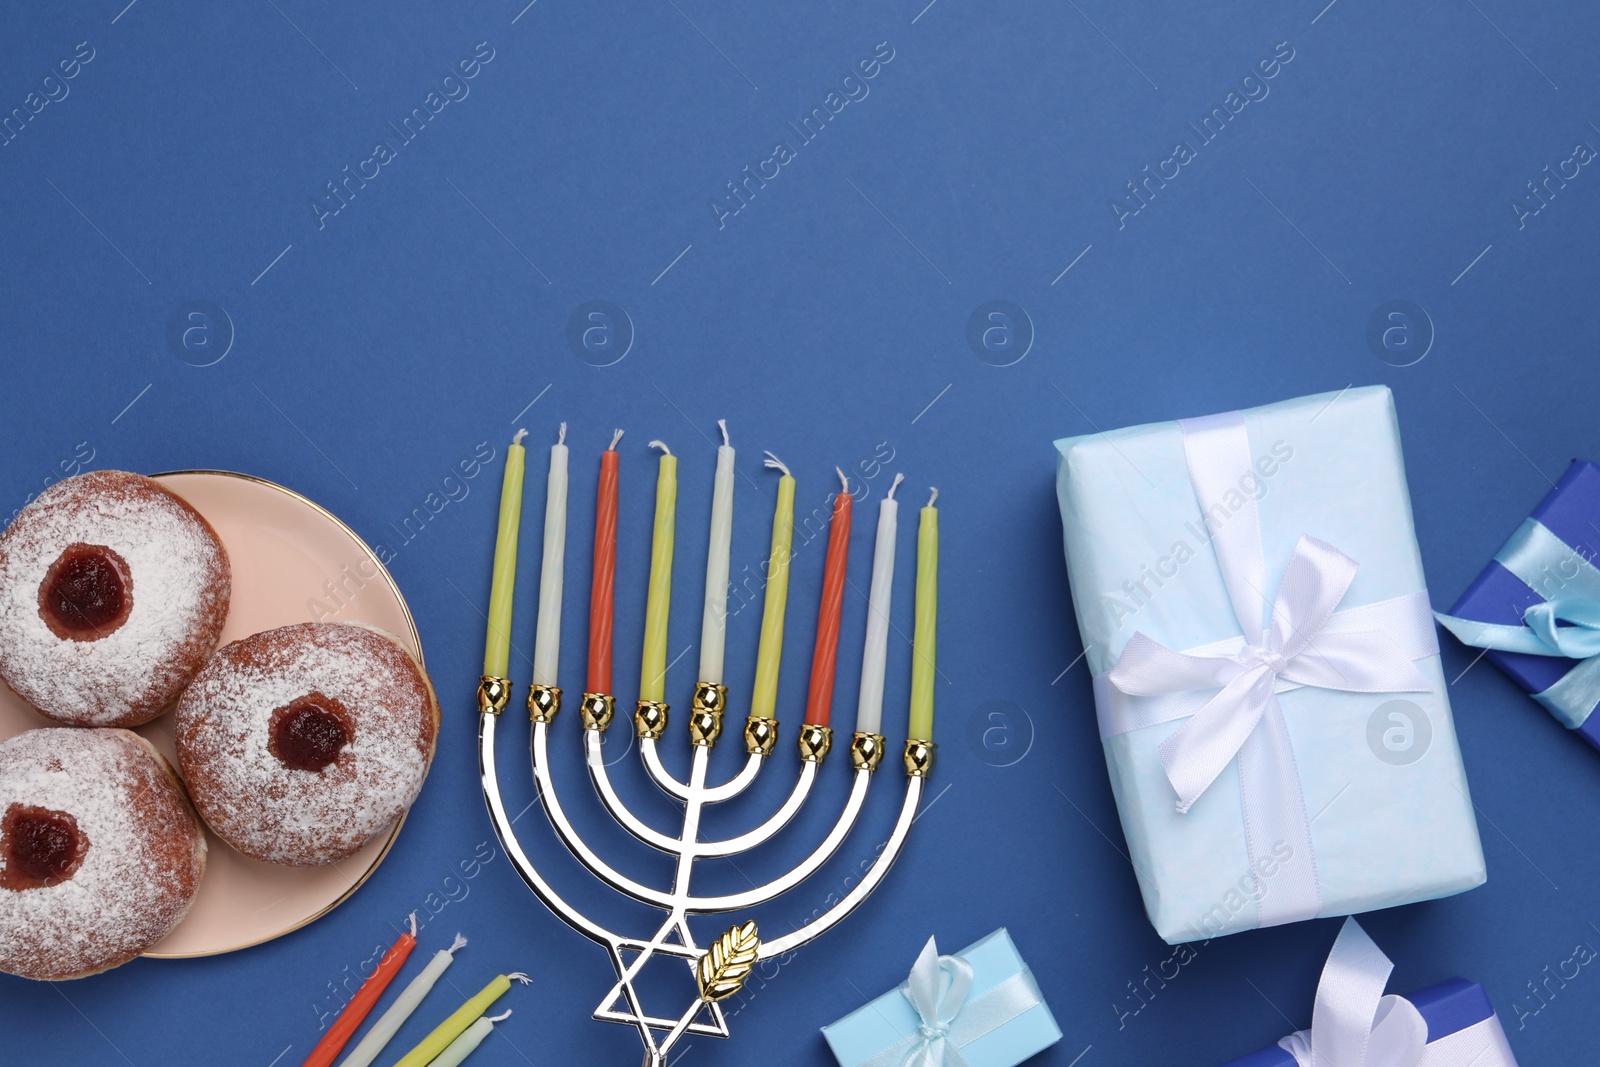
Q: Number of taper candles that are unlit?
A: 13